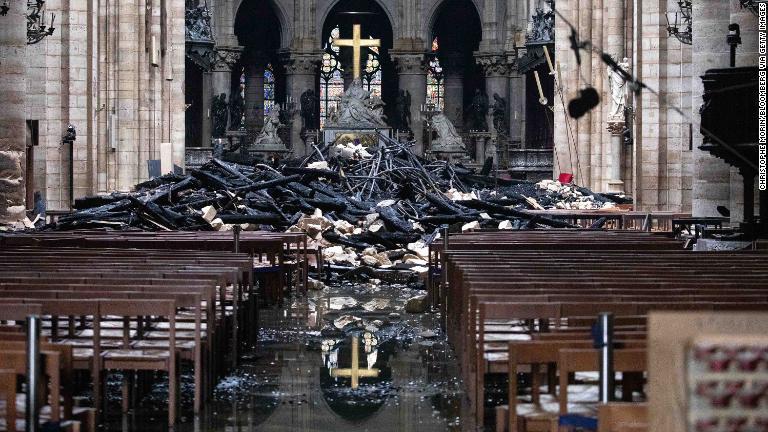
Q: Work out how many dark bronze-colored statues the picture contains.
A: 6